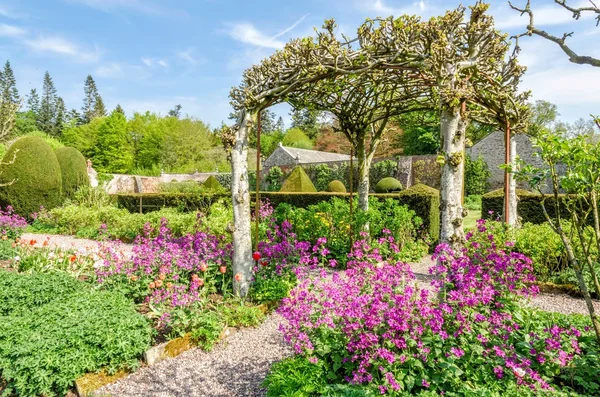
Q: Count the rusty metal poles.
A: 4